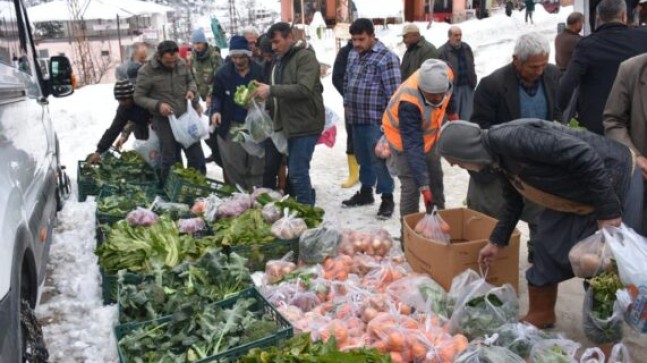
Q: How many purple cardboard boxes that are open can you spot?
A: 0